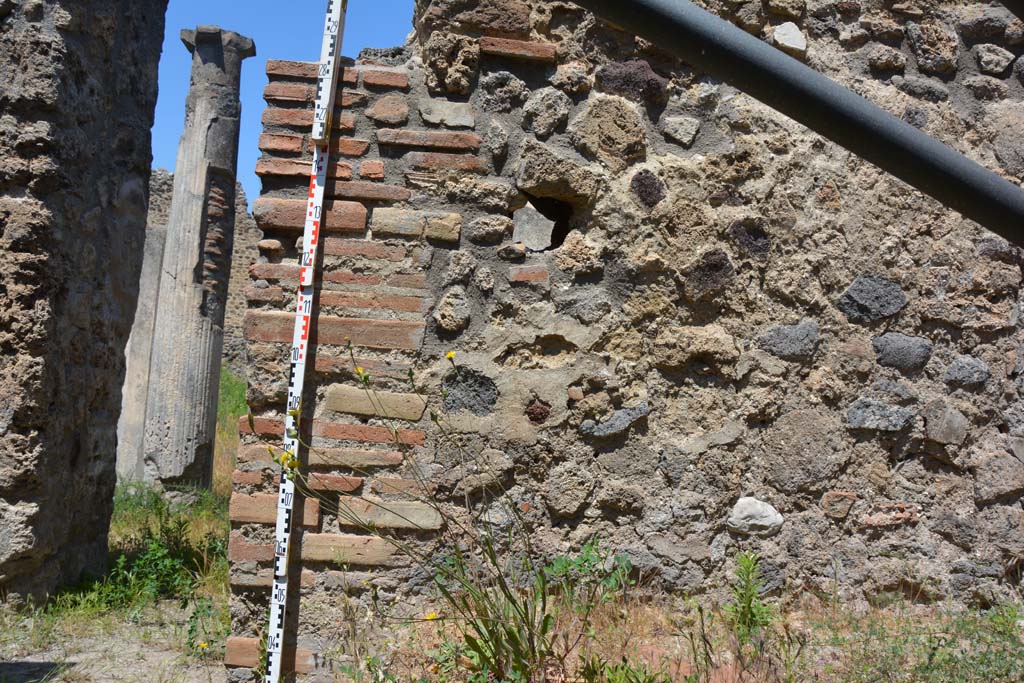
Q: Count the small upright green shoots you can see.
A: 1